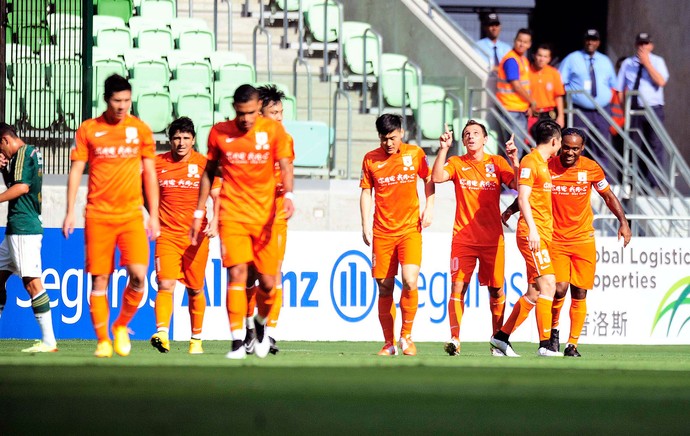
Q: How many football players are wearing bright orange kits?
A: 8